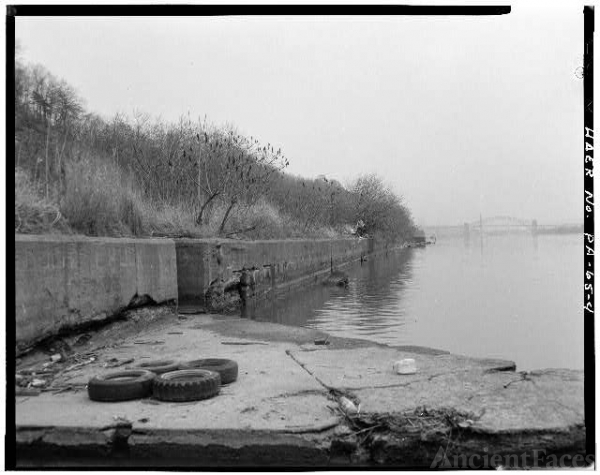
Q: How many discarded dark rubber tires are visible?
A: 4